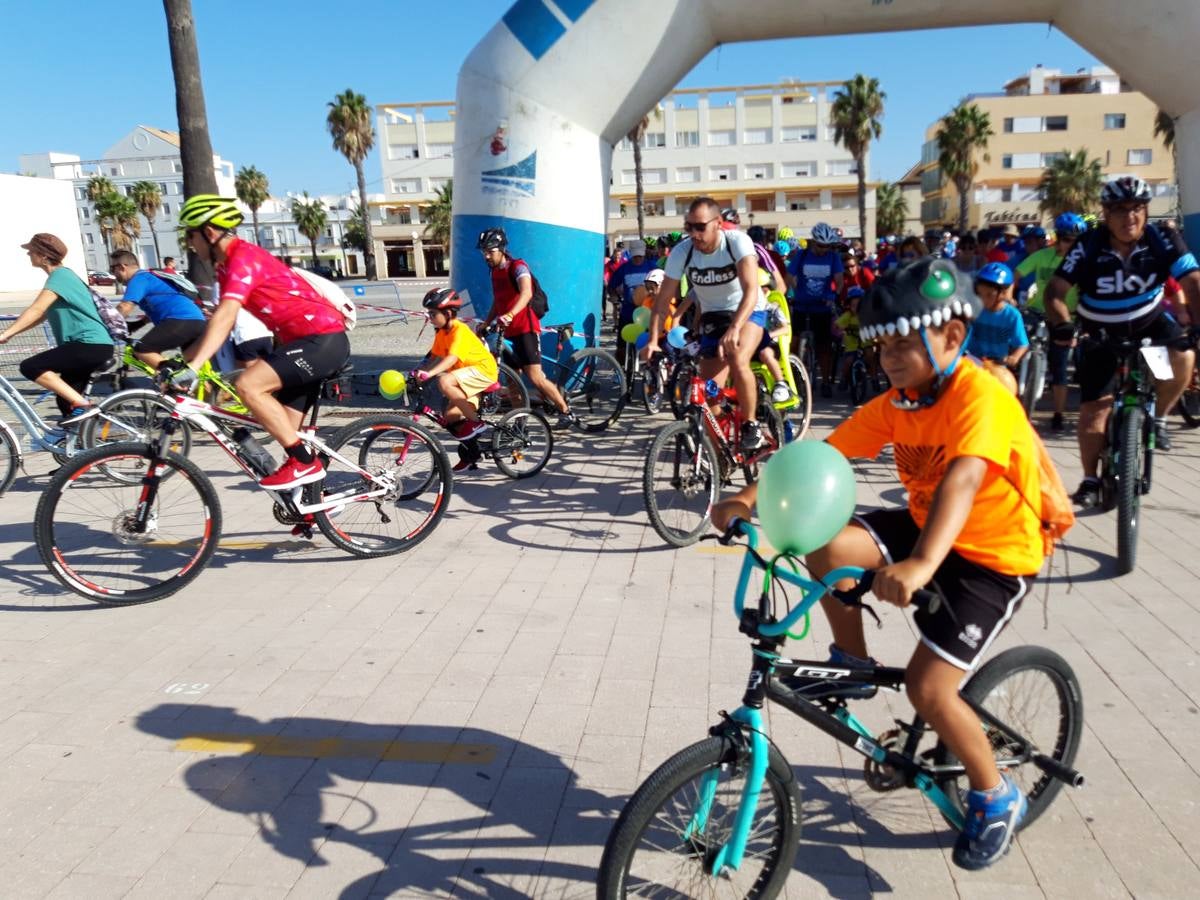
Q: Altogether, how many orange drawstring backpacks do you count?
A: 1